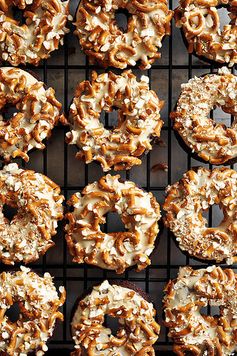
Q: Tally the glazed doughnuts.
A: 12